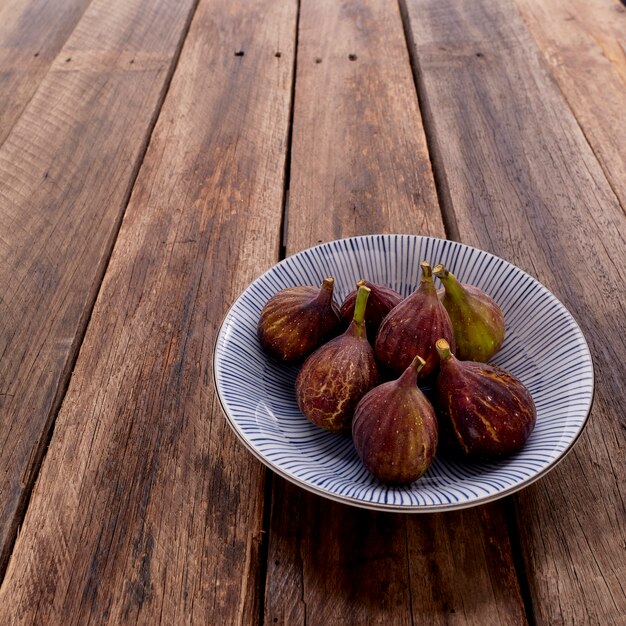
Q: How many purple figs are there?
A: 6